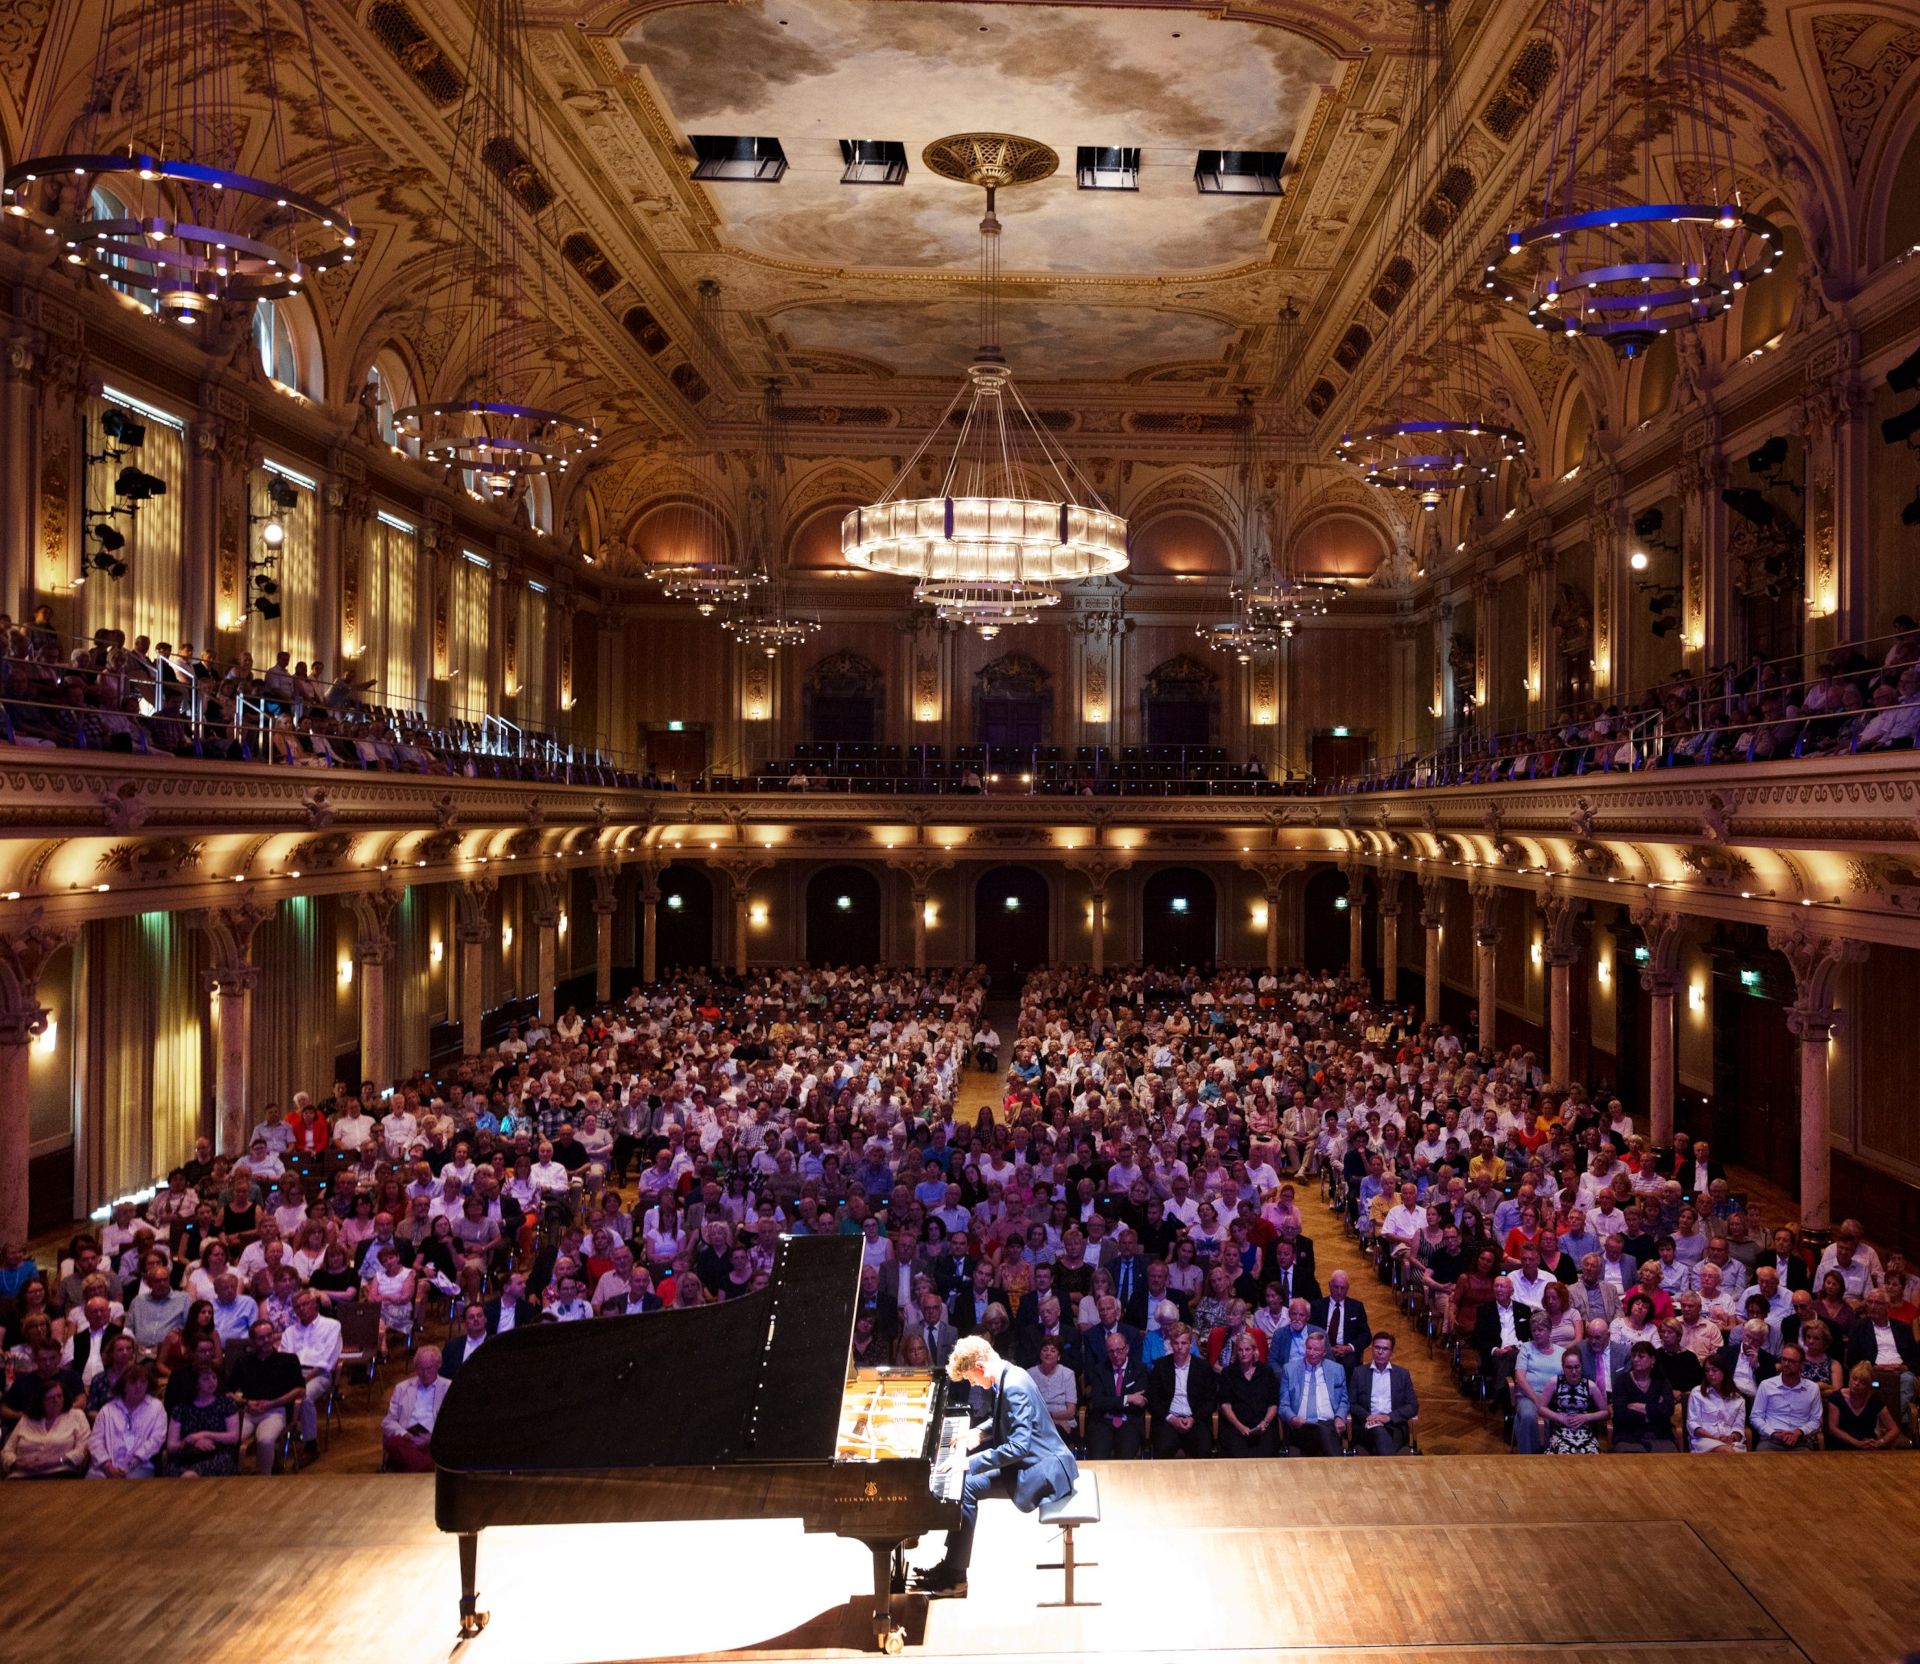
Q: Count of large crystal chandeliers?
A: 1